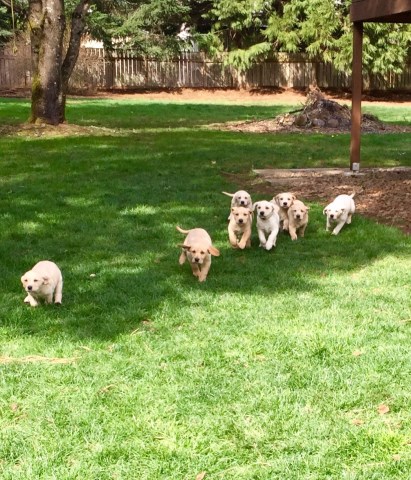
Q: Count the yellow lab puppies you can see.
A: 8